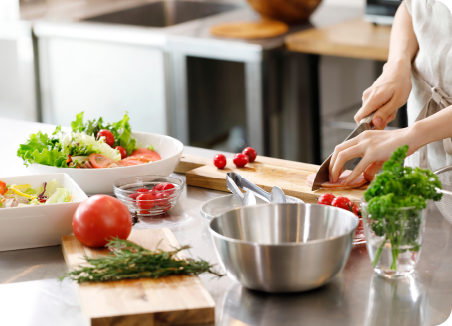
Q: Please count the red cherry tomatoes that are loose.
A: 3